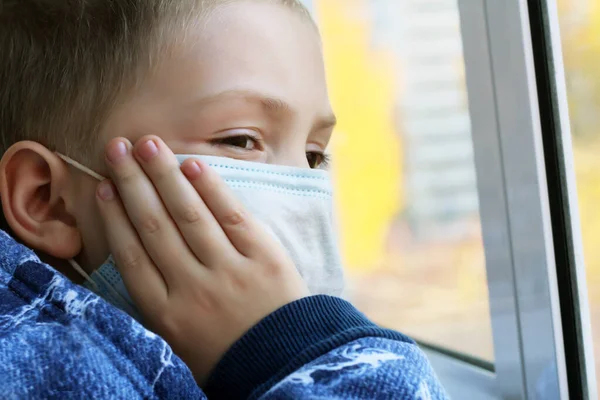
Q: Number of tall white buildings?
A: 1